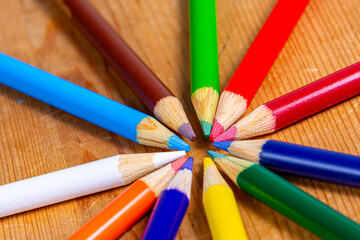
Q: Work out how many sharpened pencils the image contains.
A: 11